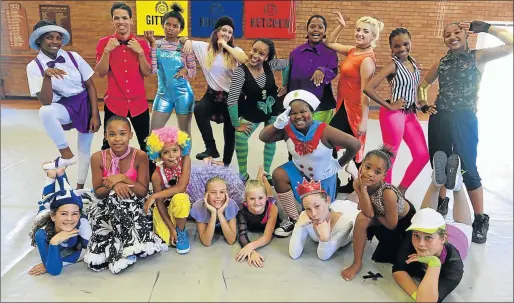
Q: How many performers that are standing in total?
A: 9